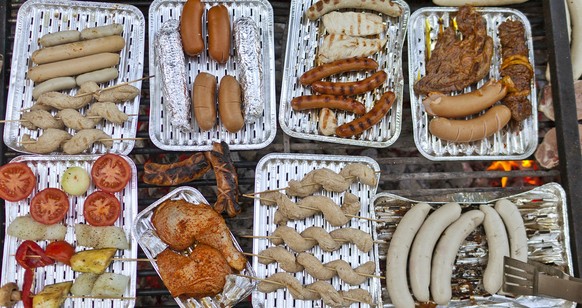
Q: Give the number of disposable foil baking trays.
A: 8